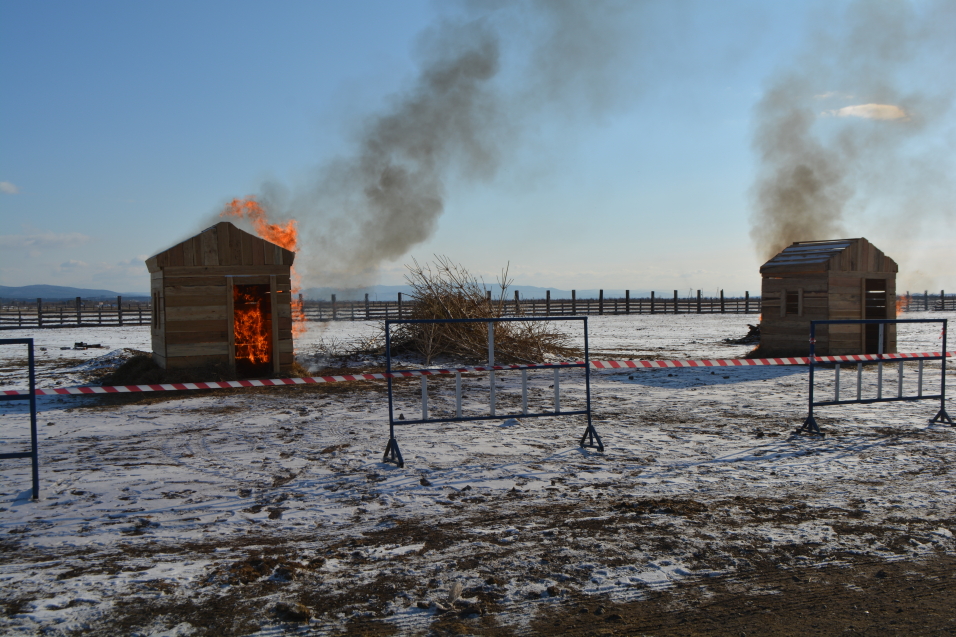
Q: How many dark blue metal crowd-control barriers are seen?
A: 3